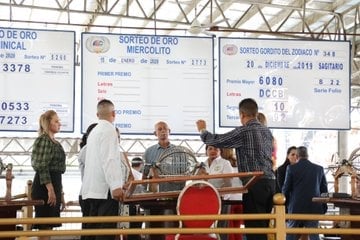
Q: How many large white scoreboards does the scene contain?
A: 3